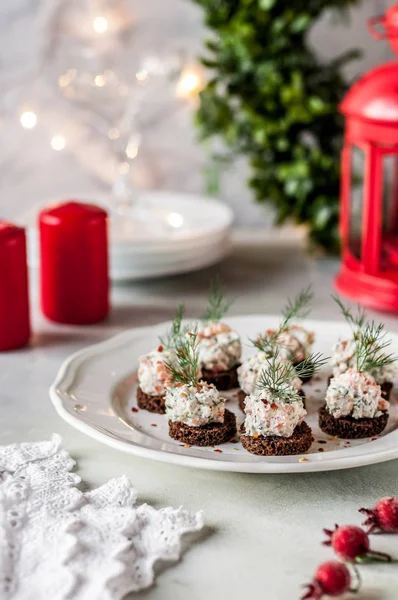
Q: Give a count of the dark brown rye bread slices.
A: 8